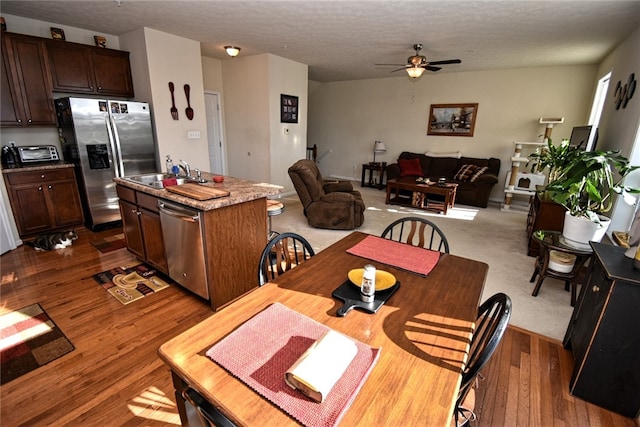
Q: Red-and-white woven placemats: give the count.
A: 2